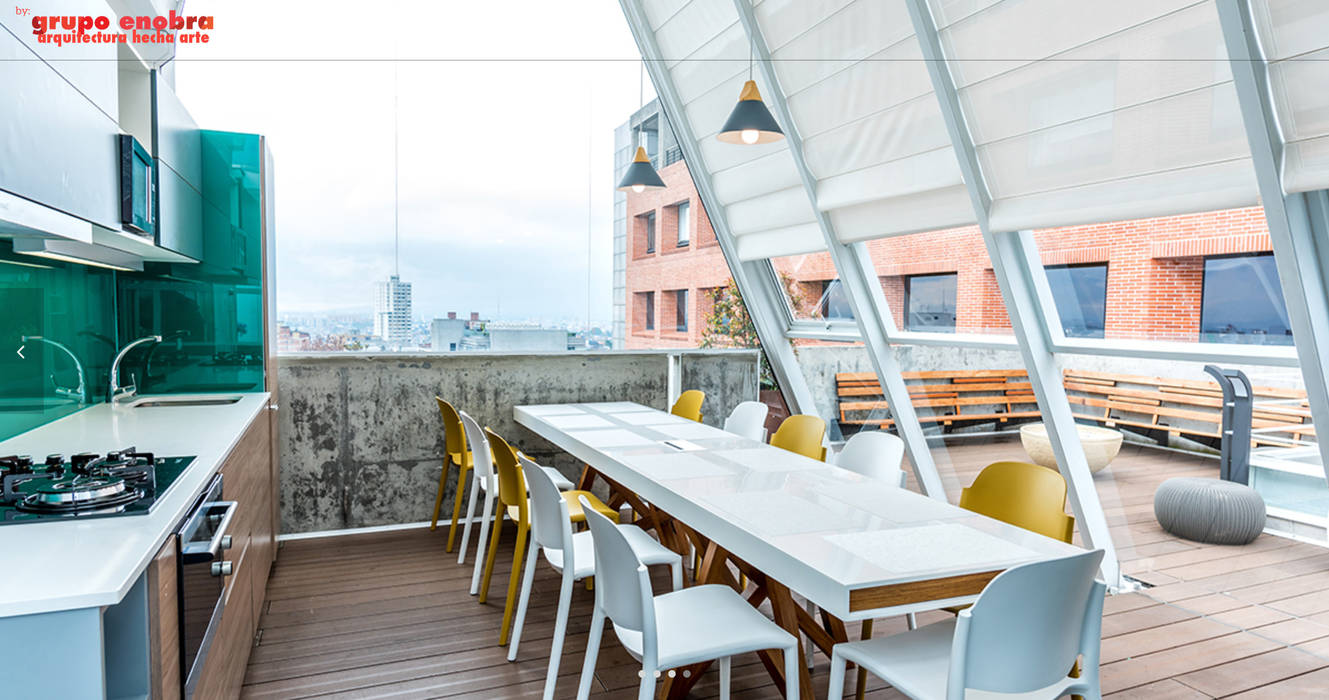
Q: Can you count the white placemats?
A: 11